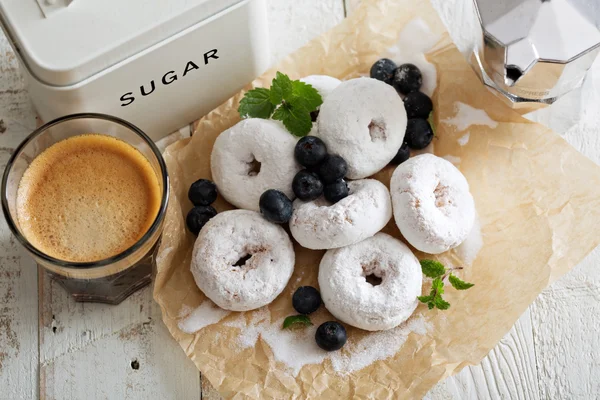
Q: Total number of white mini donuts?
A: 7